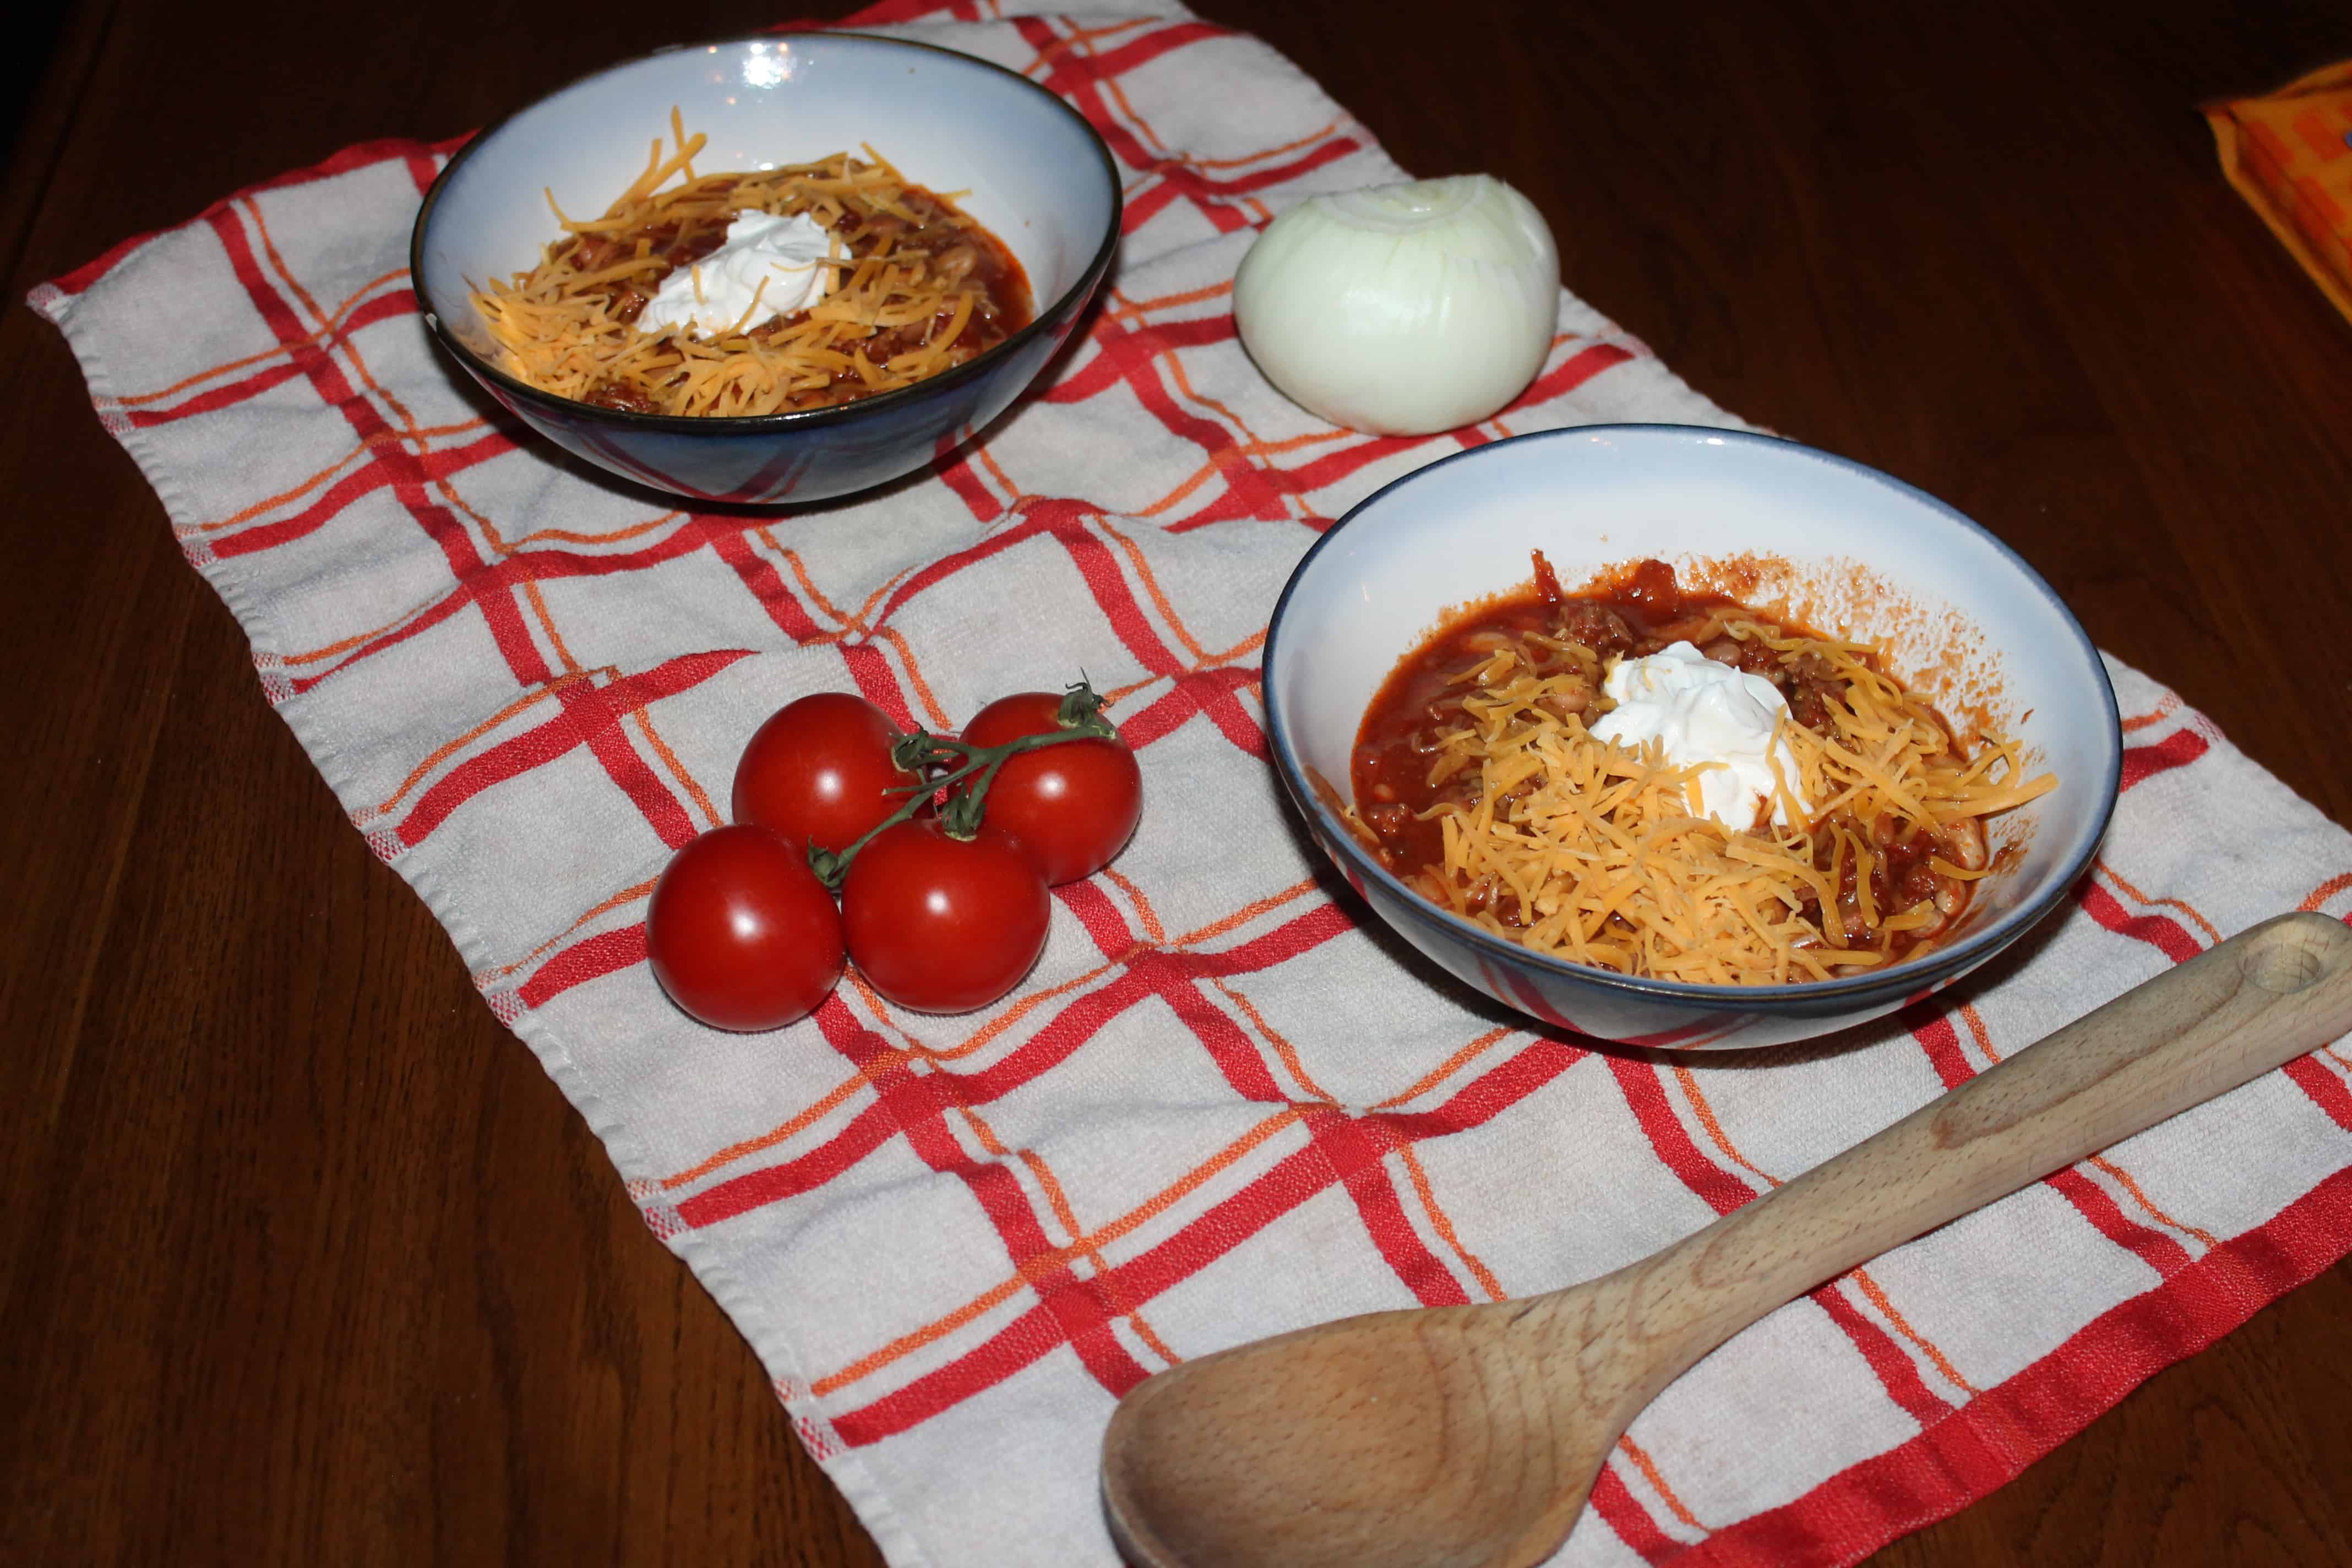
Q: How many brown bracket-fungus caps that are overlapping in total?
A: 0